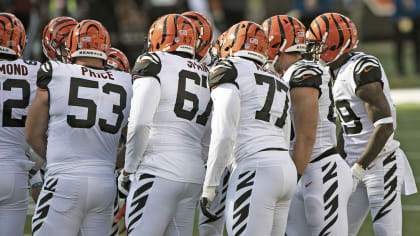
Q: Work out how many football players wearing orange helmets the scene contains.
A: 9